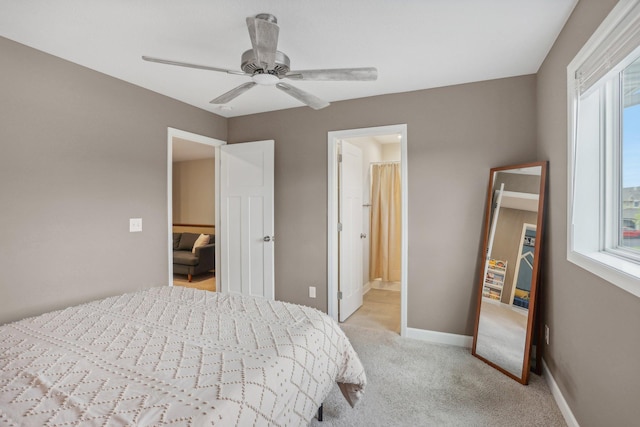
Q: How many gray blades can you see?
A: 5